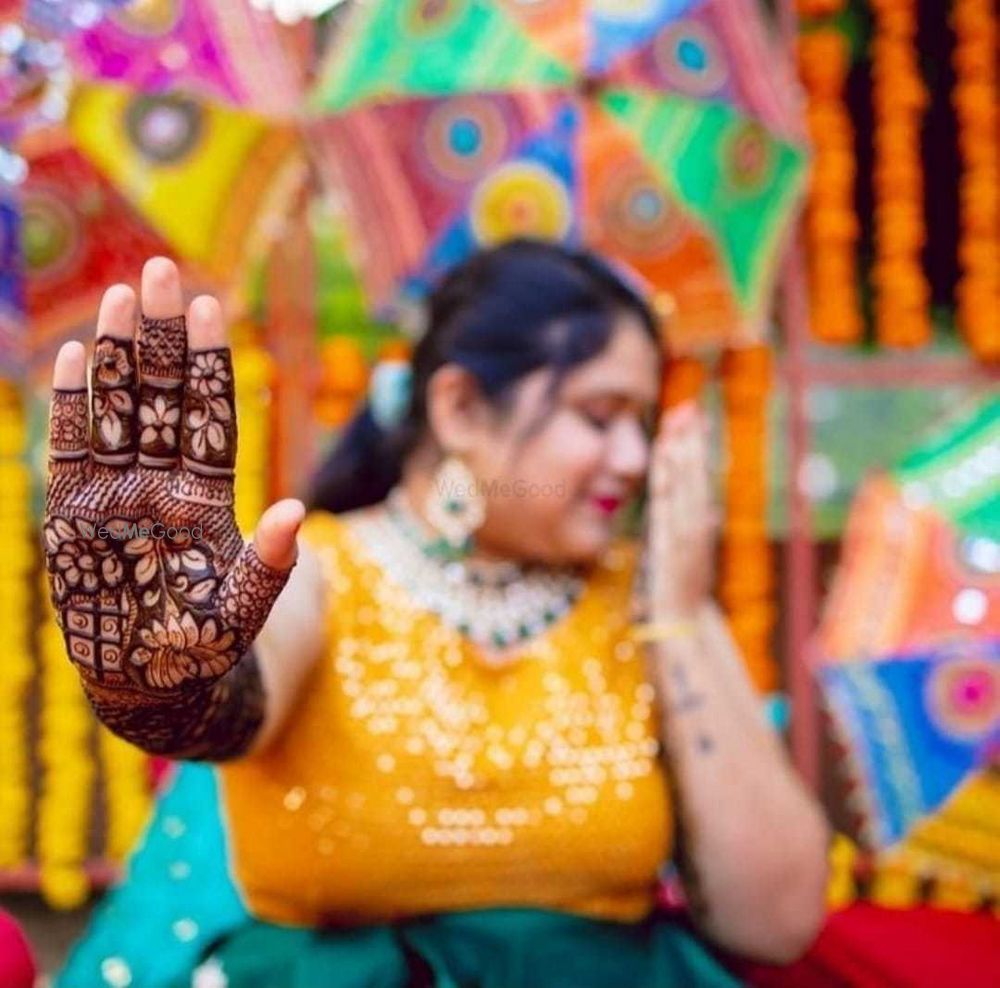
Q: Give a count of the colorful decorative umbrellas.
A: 3